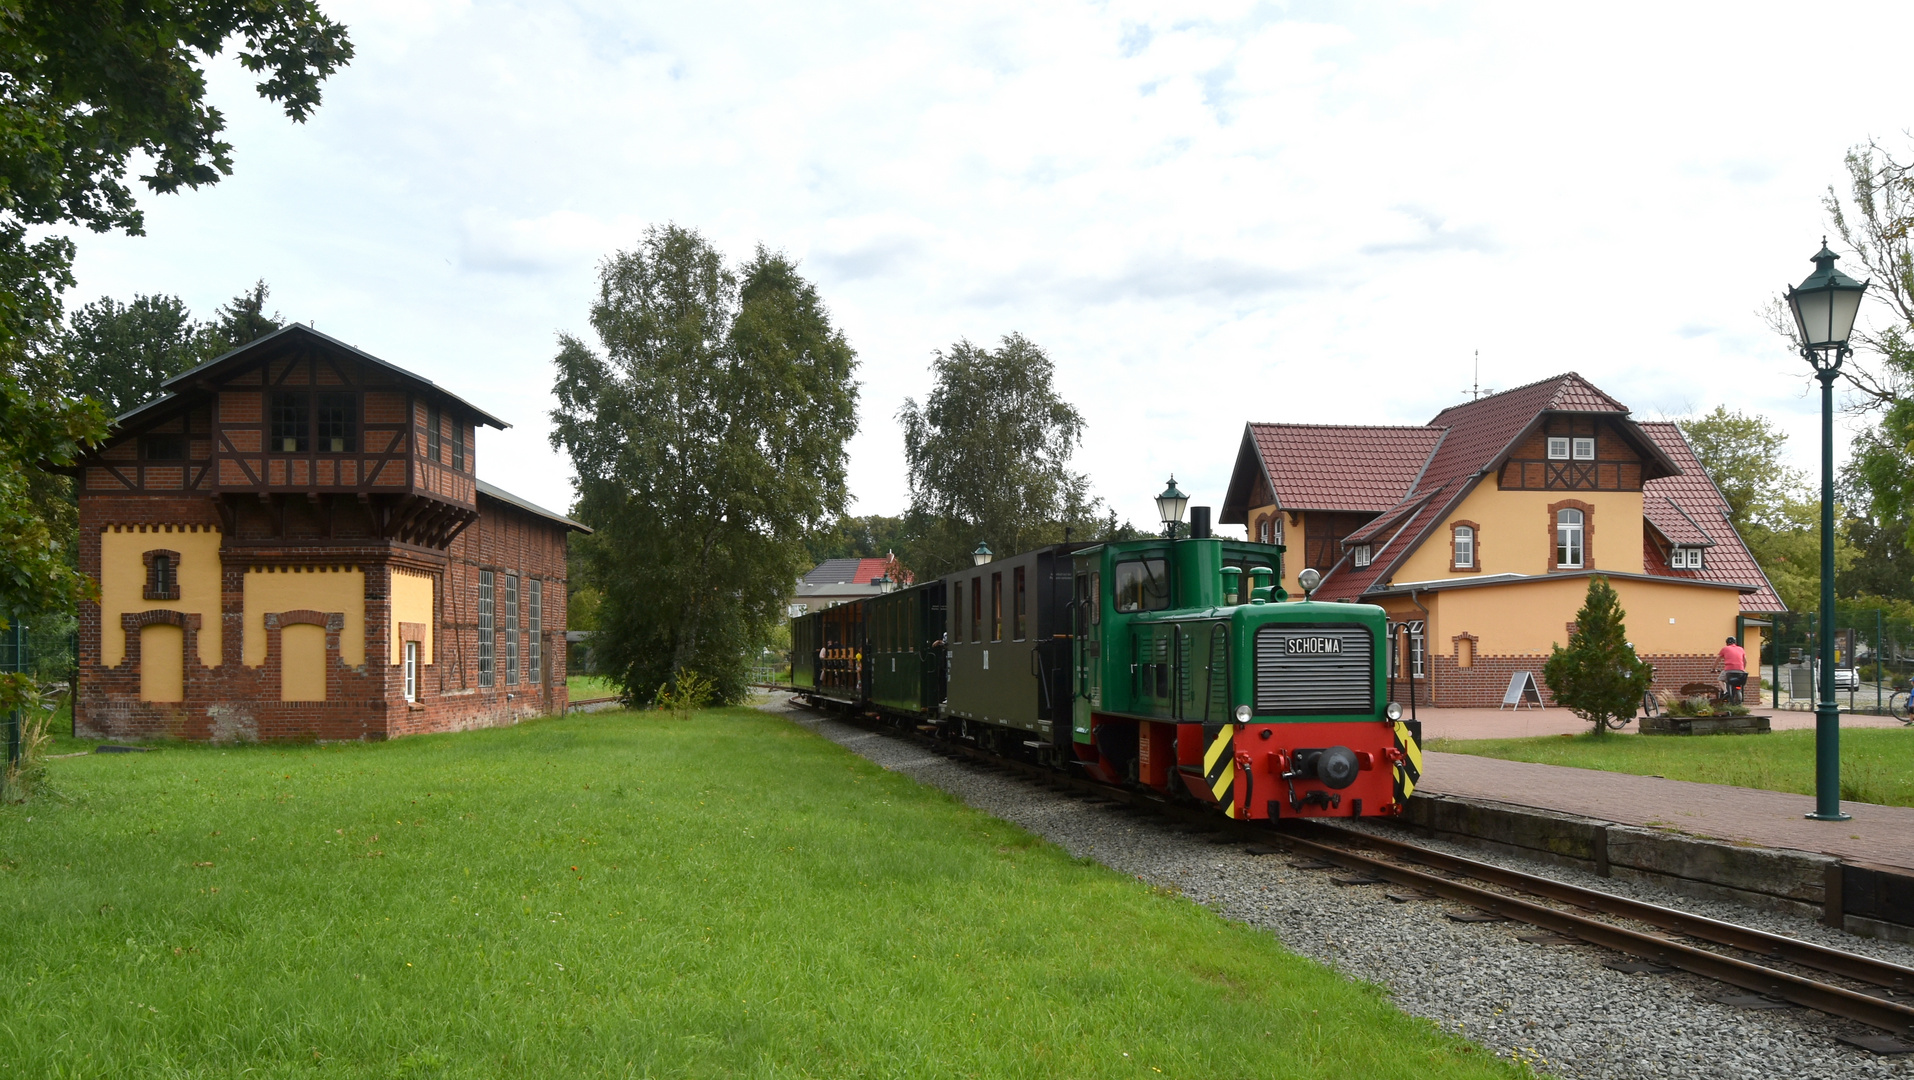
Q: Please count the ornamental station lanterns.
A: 4